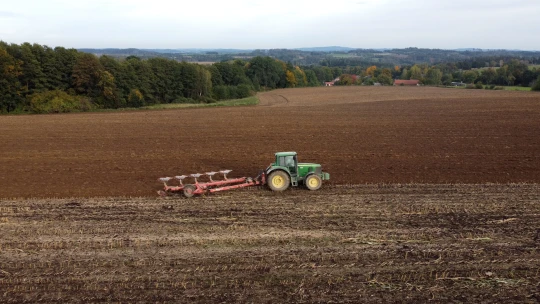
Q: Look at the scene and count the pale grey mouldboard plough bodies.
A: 5